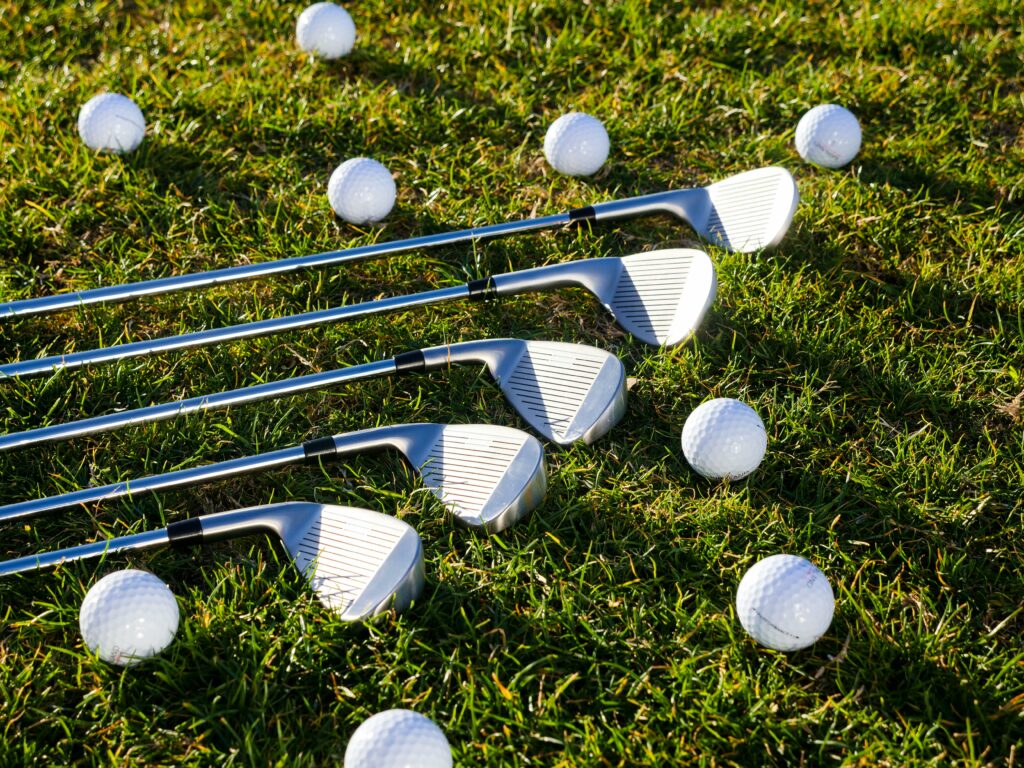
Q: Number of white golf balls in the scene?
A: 9